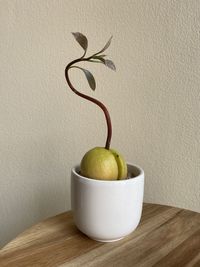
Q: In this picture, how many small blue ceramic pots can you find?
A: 0